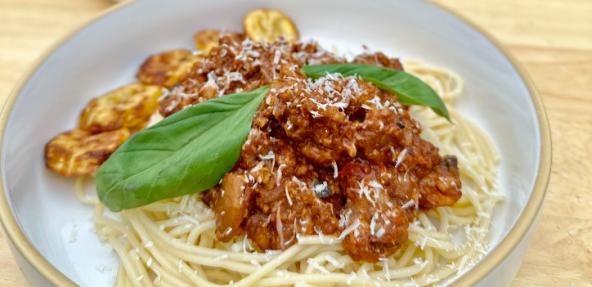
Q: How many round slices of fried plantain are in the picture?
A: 5